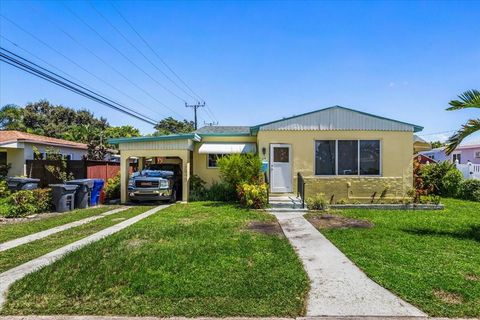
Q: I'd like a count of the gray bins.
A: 3